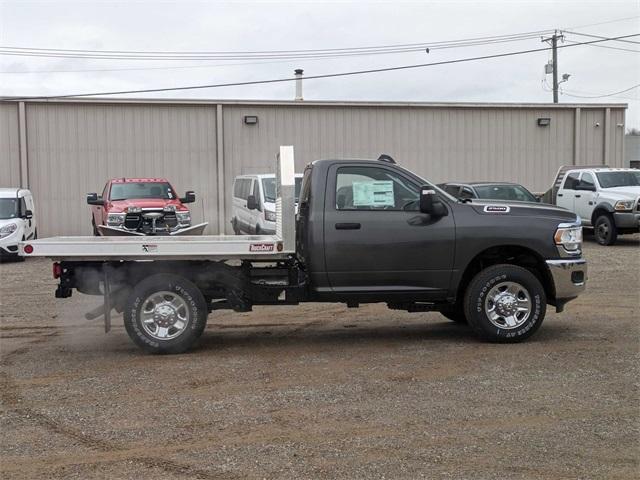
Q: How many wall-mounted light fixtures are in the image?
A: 2